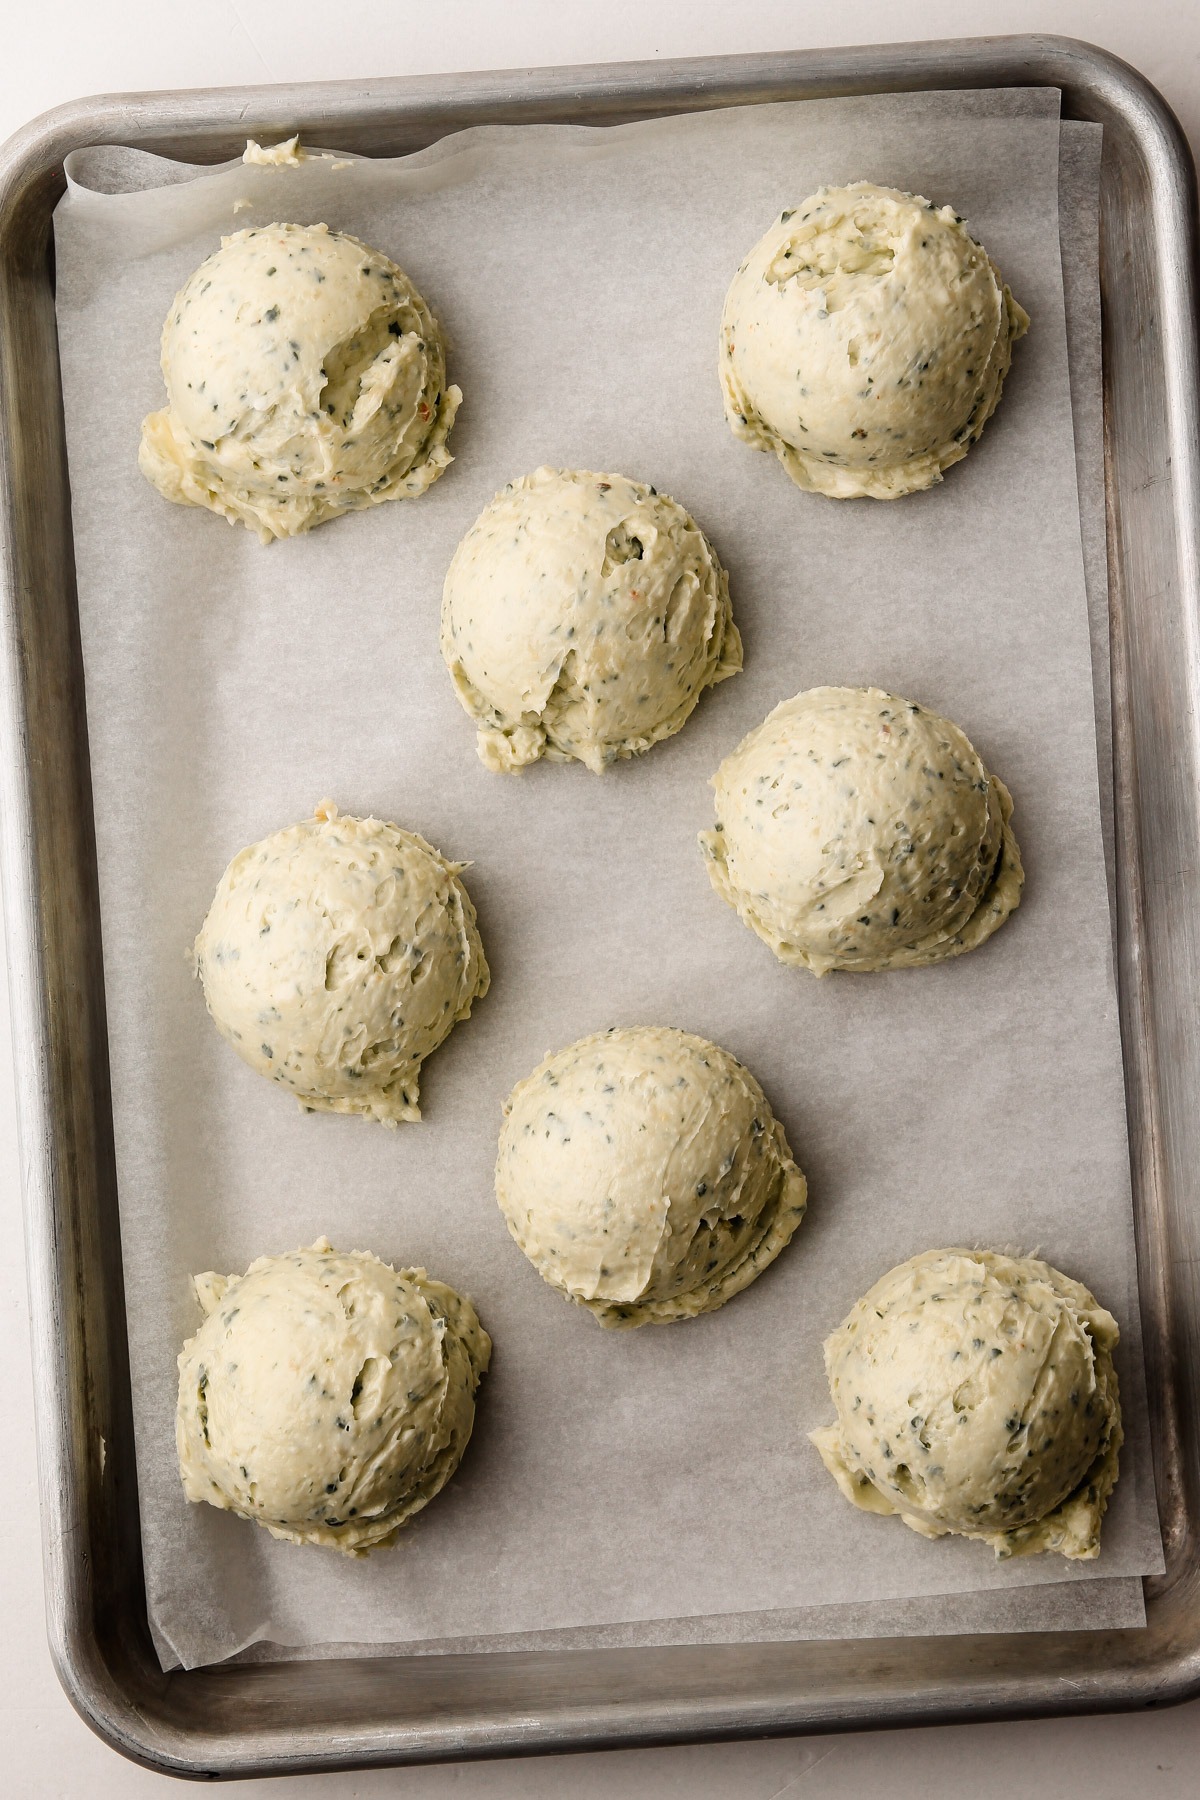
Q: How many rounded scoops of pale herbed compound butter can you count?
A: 8